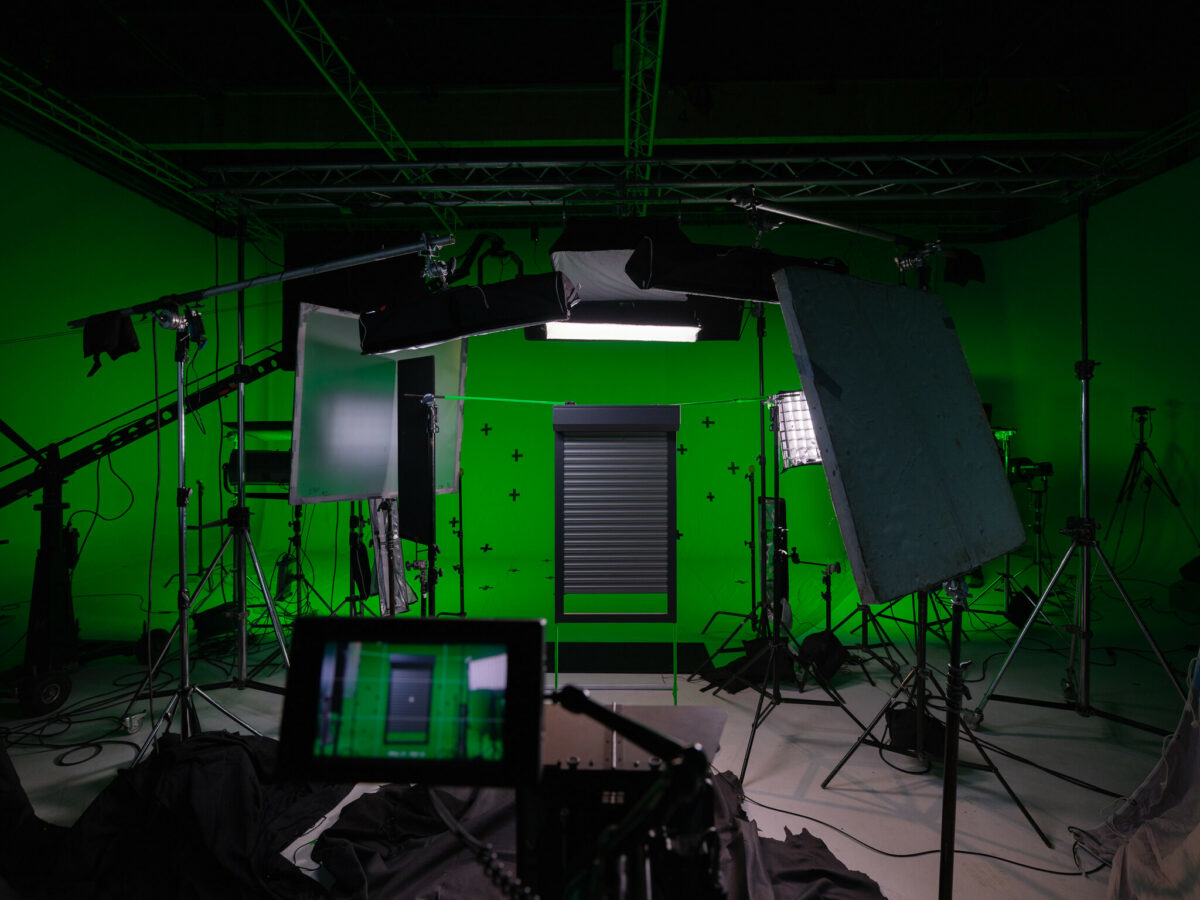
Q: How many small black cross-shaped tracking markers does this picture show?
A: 15